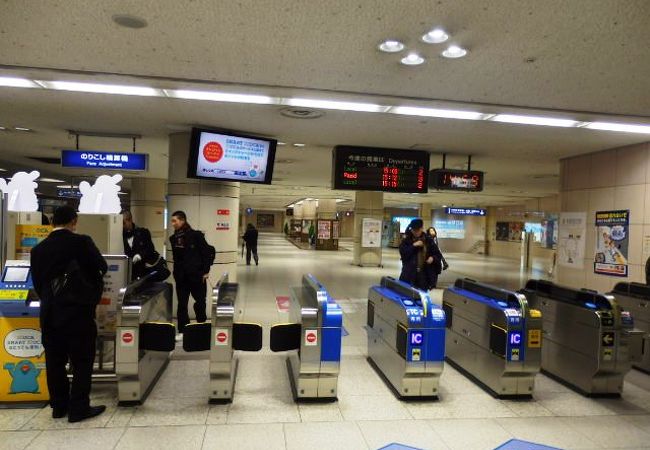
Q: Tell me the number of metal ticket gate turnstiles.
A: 7